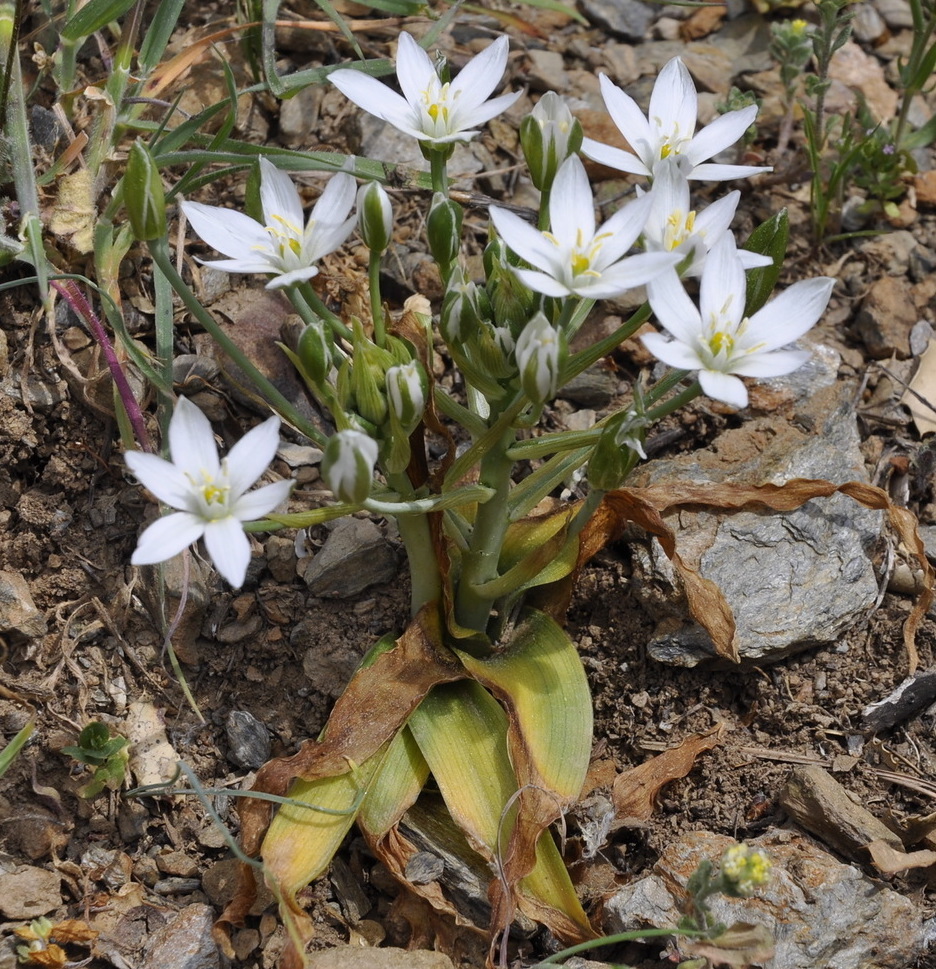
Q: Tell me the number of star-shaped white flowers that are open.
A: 7